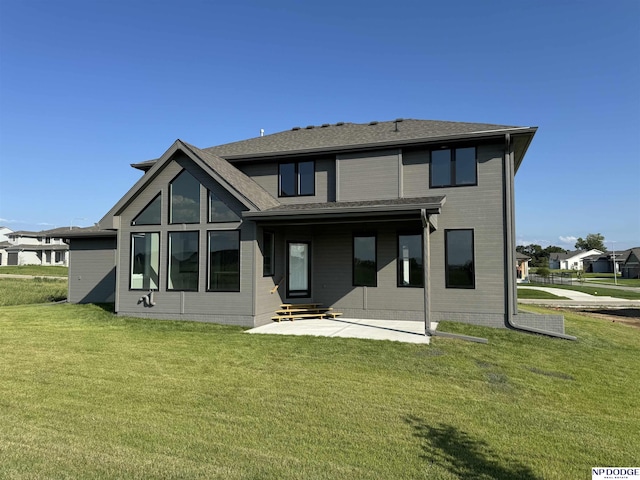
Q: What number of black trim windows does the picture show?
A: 12